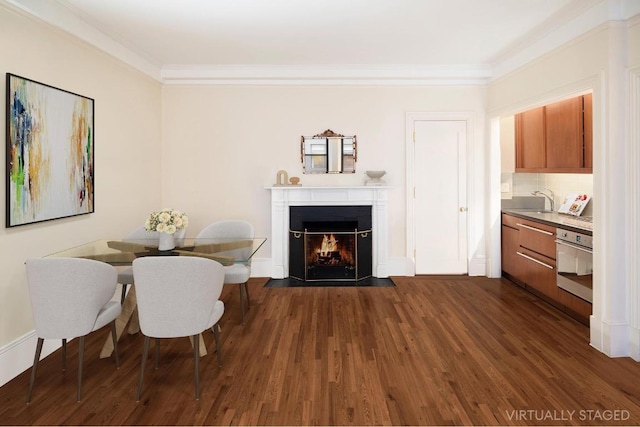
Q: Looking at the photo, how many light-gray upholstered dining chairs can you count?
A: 4